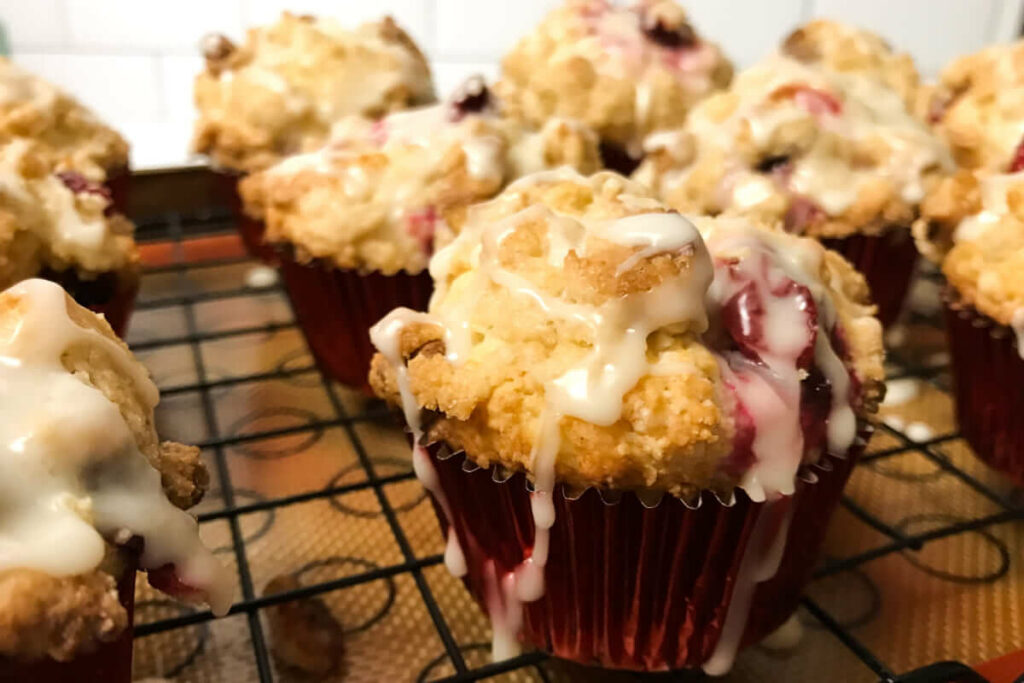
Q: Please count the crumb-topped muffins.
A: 11